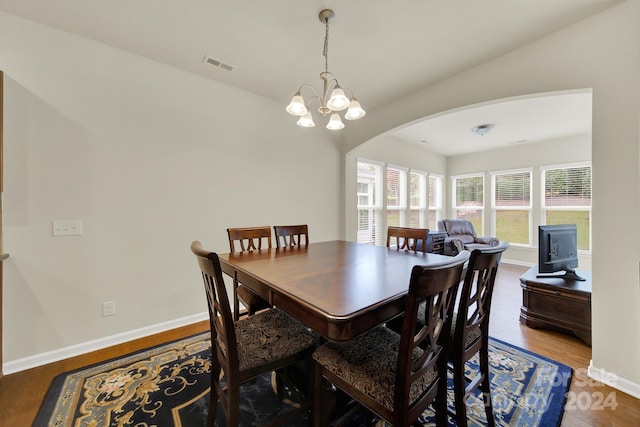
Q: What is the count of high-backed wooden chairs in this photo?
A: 6